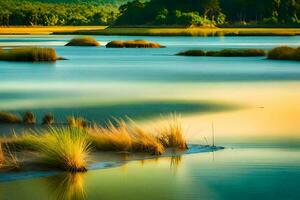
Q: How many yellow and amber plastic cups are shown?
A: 0